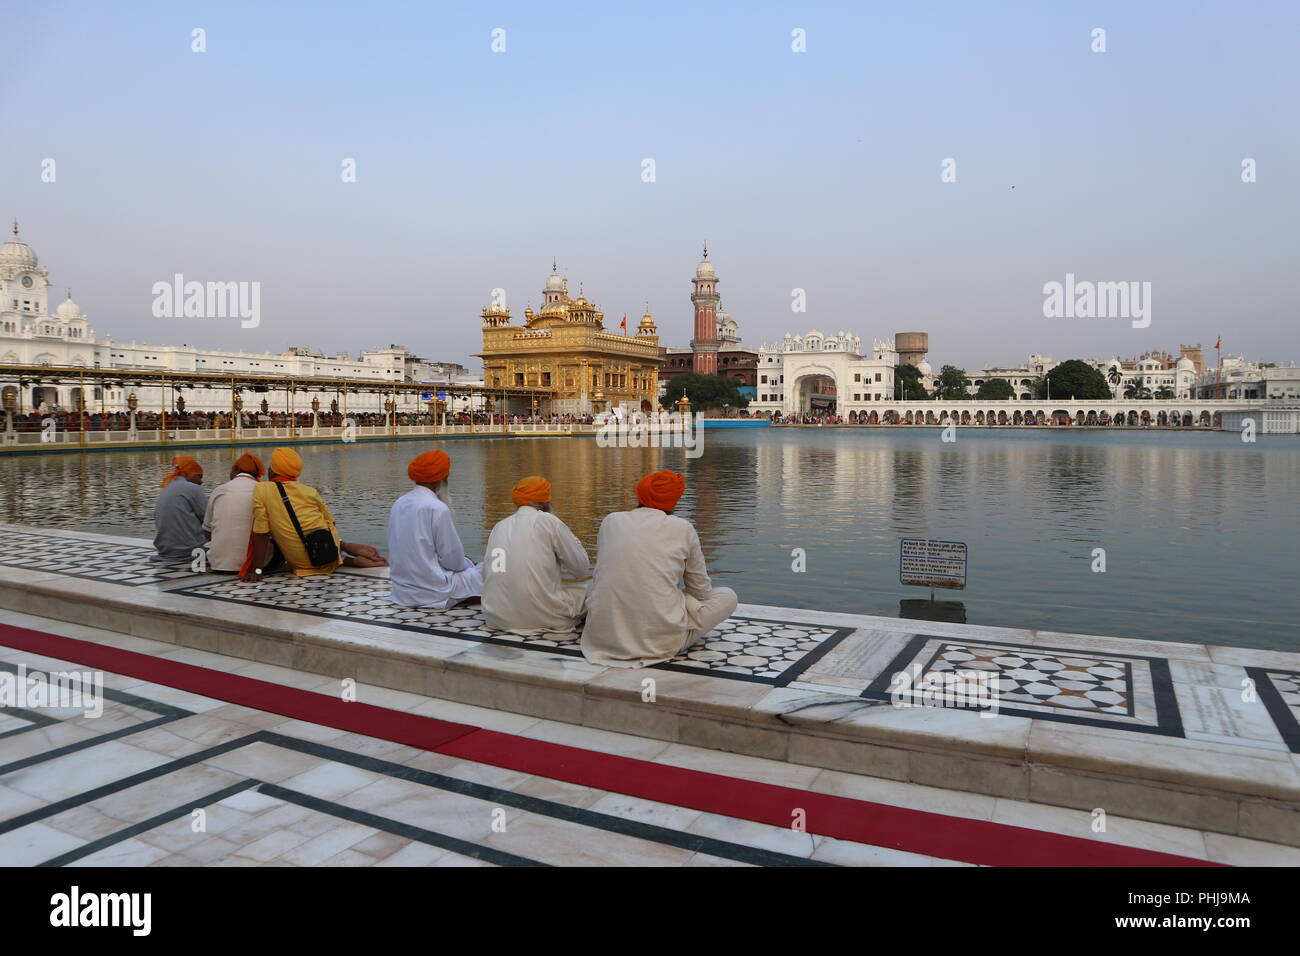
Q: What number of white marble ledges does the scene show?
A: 1